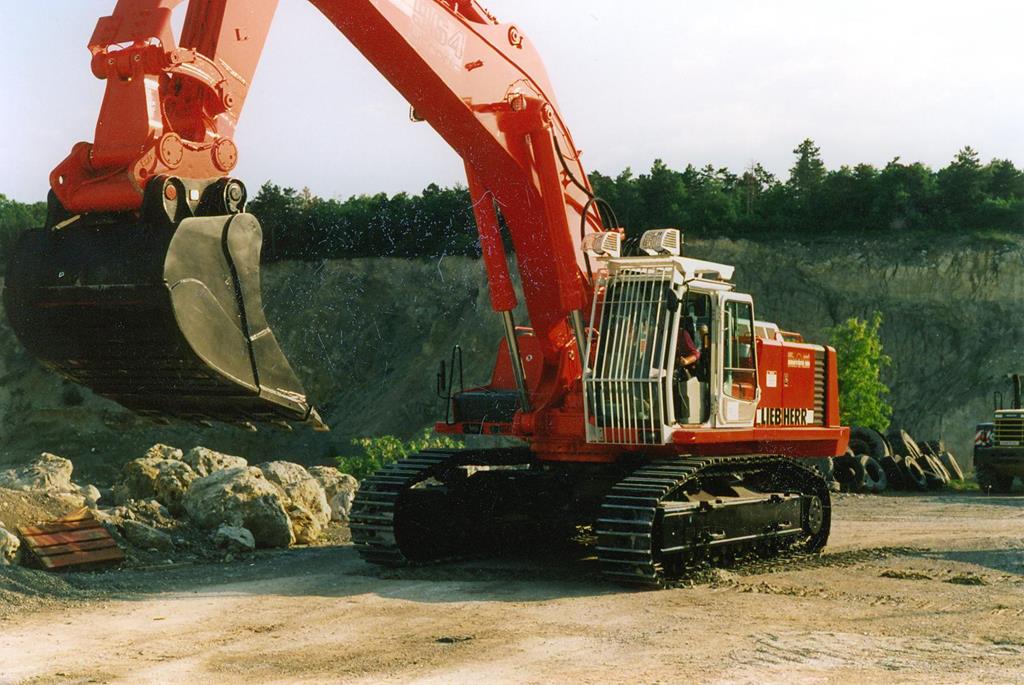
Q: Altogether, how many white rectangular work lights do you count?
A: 2